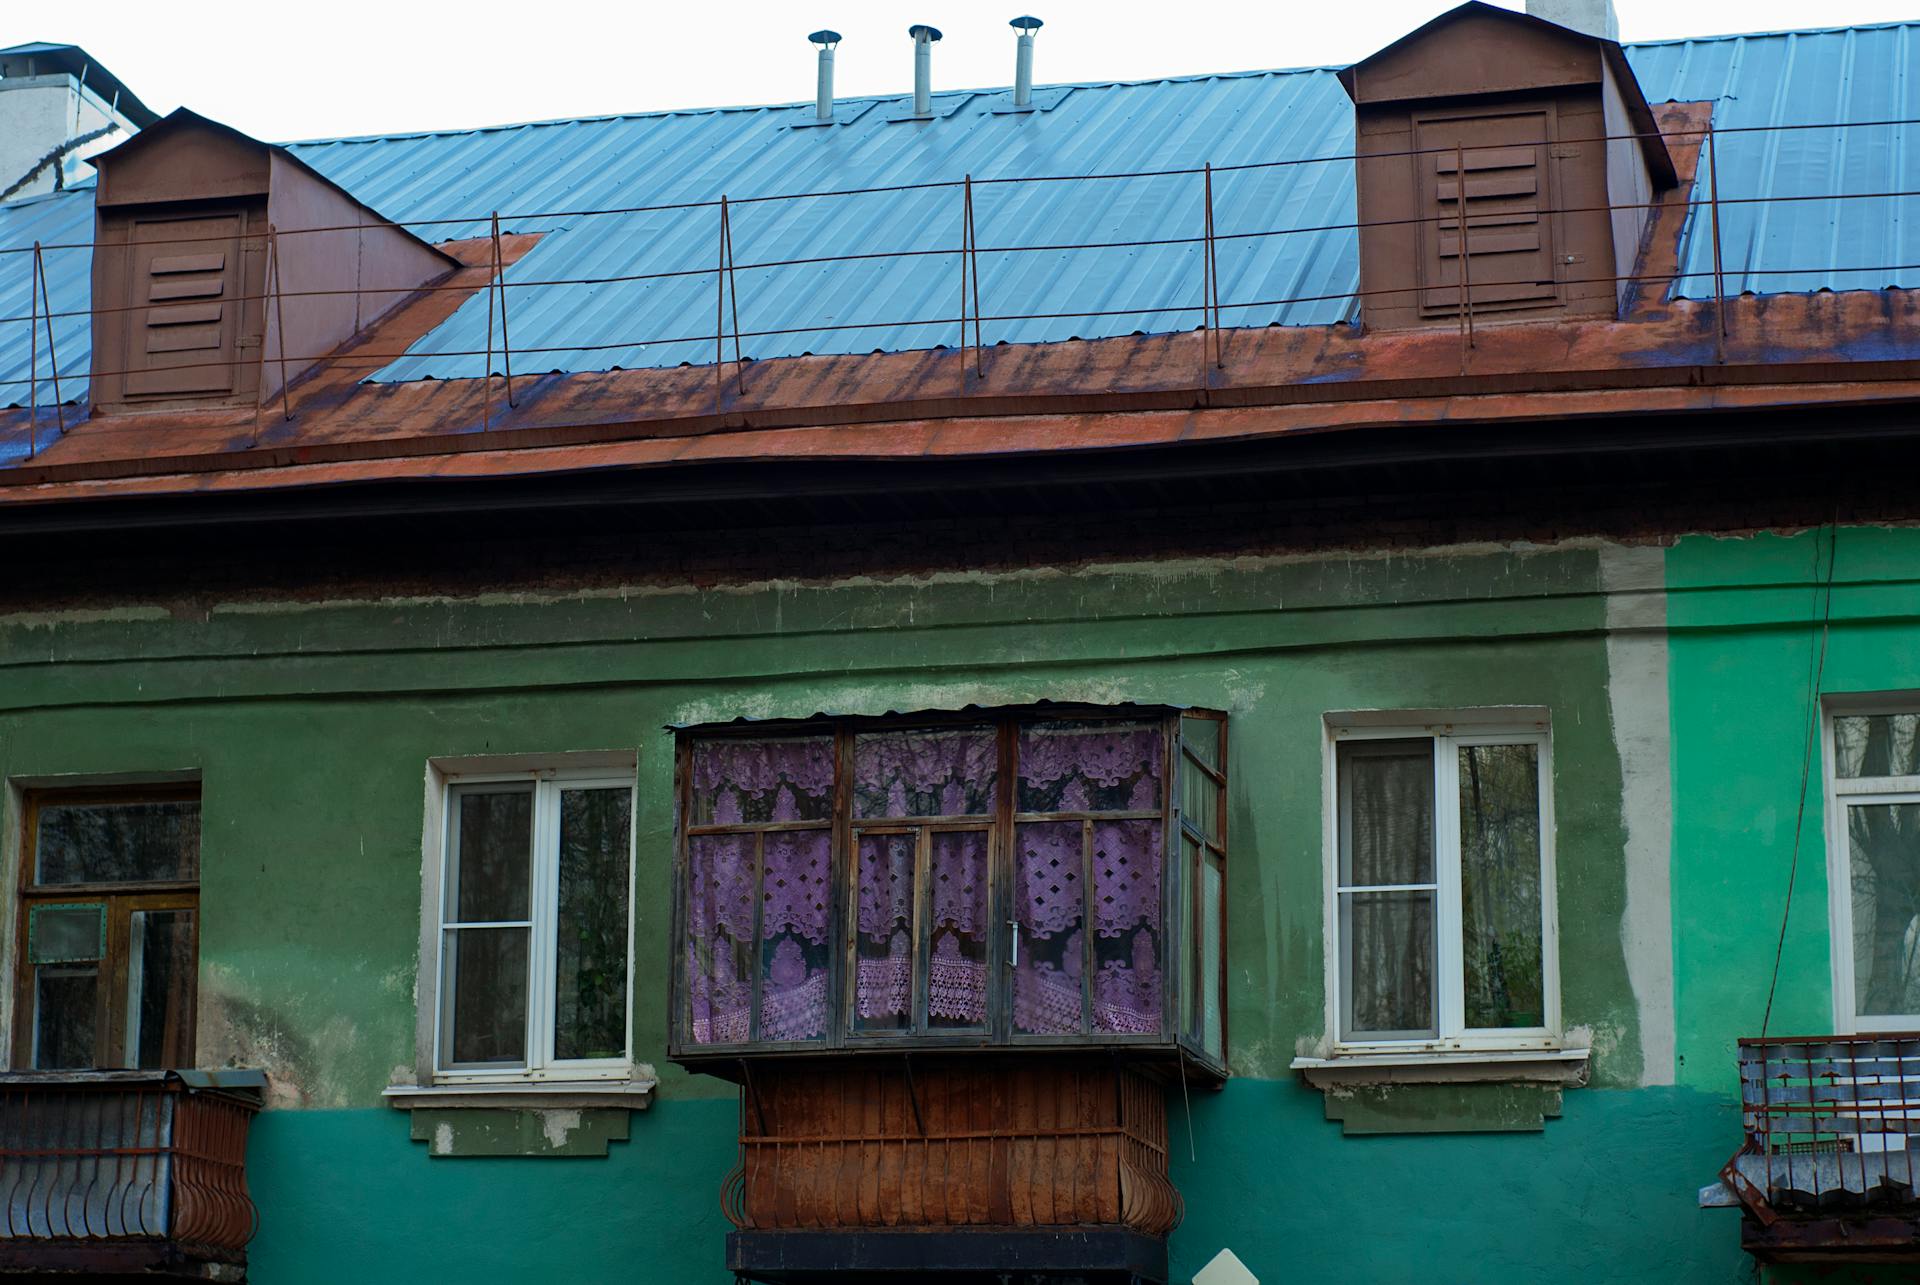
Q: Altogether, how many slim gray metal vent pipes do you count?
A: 3